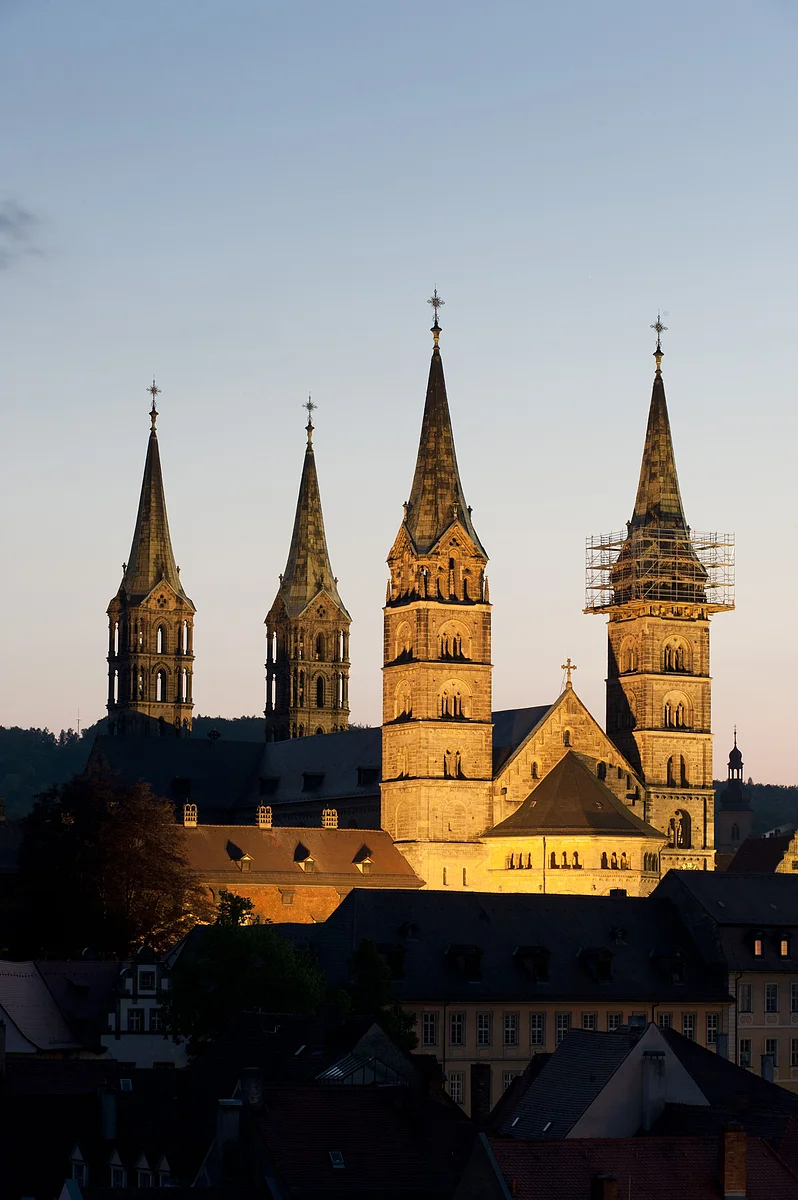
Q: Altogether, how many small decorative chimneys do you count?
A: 3